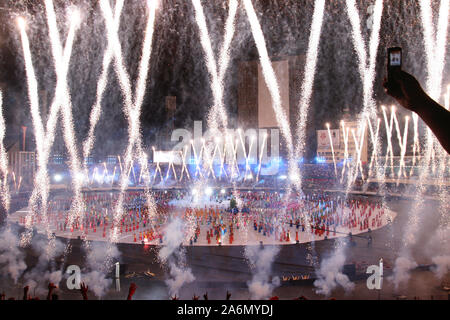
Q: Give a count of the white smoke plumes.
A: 8